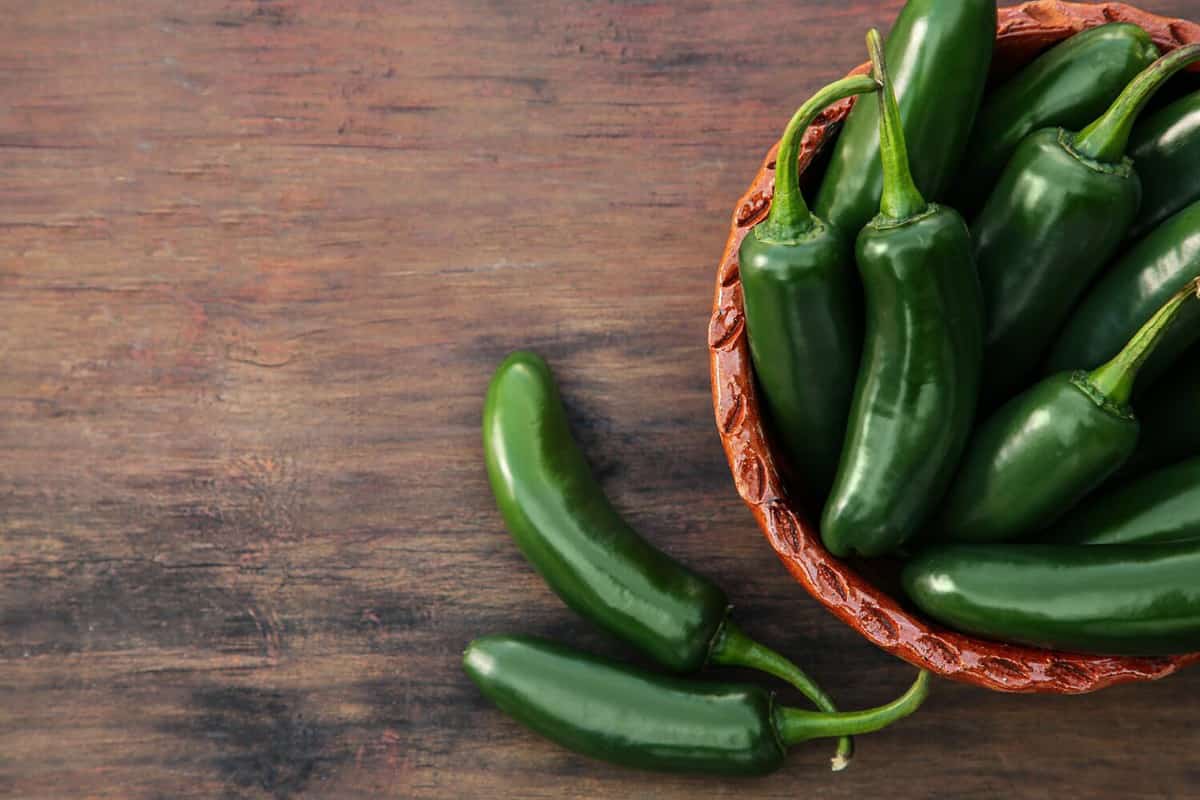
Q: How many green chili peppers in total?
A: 13